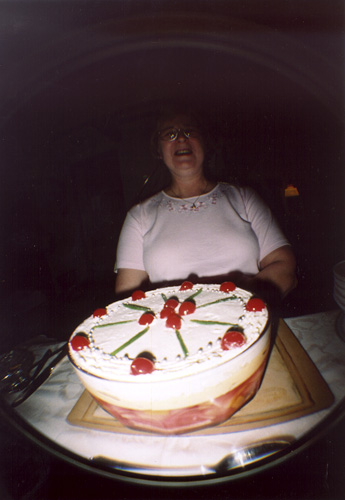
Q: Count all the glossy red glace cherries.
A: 13